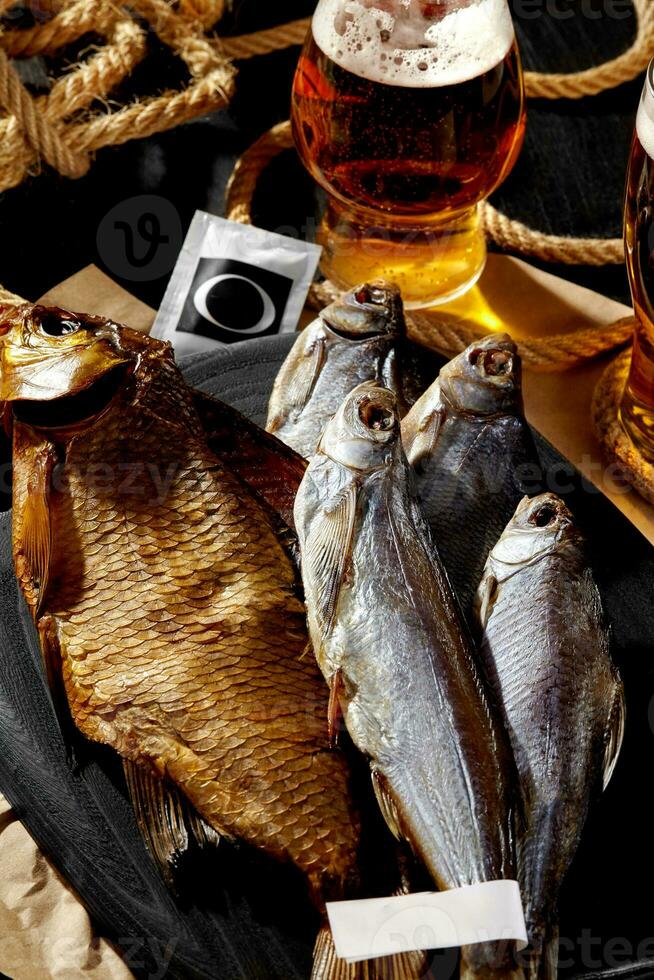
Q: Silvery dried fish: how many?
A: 4